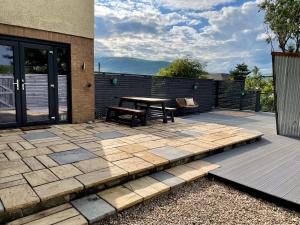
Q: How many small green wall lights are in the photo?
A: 3